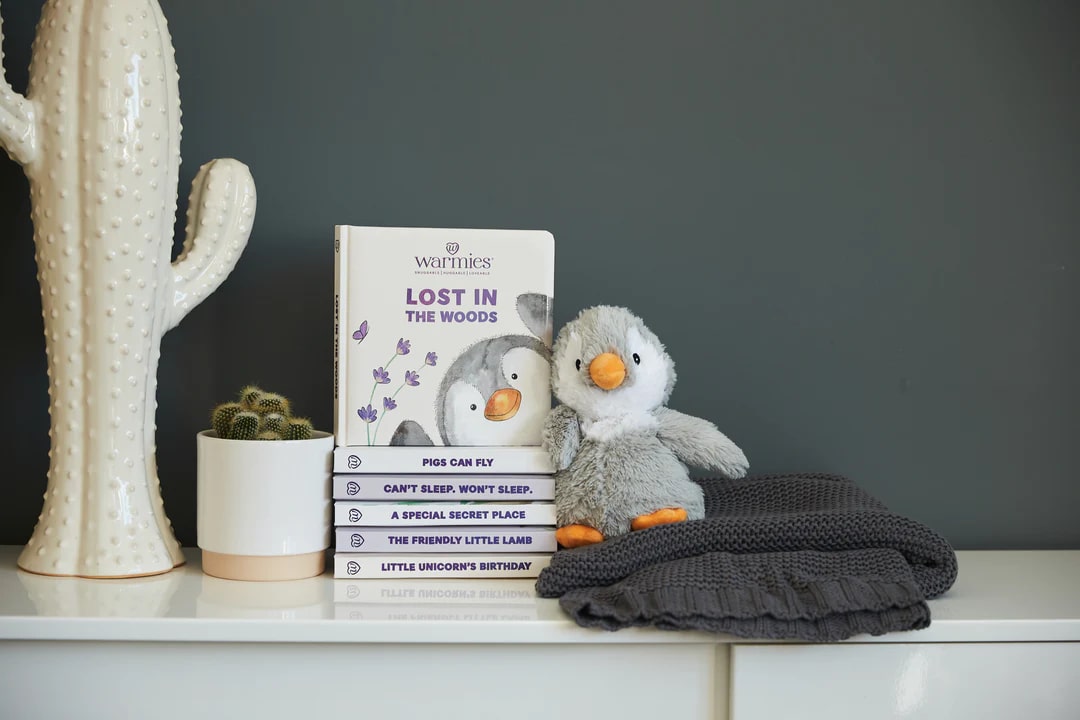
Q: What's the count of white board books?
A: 4